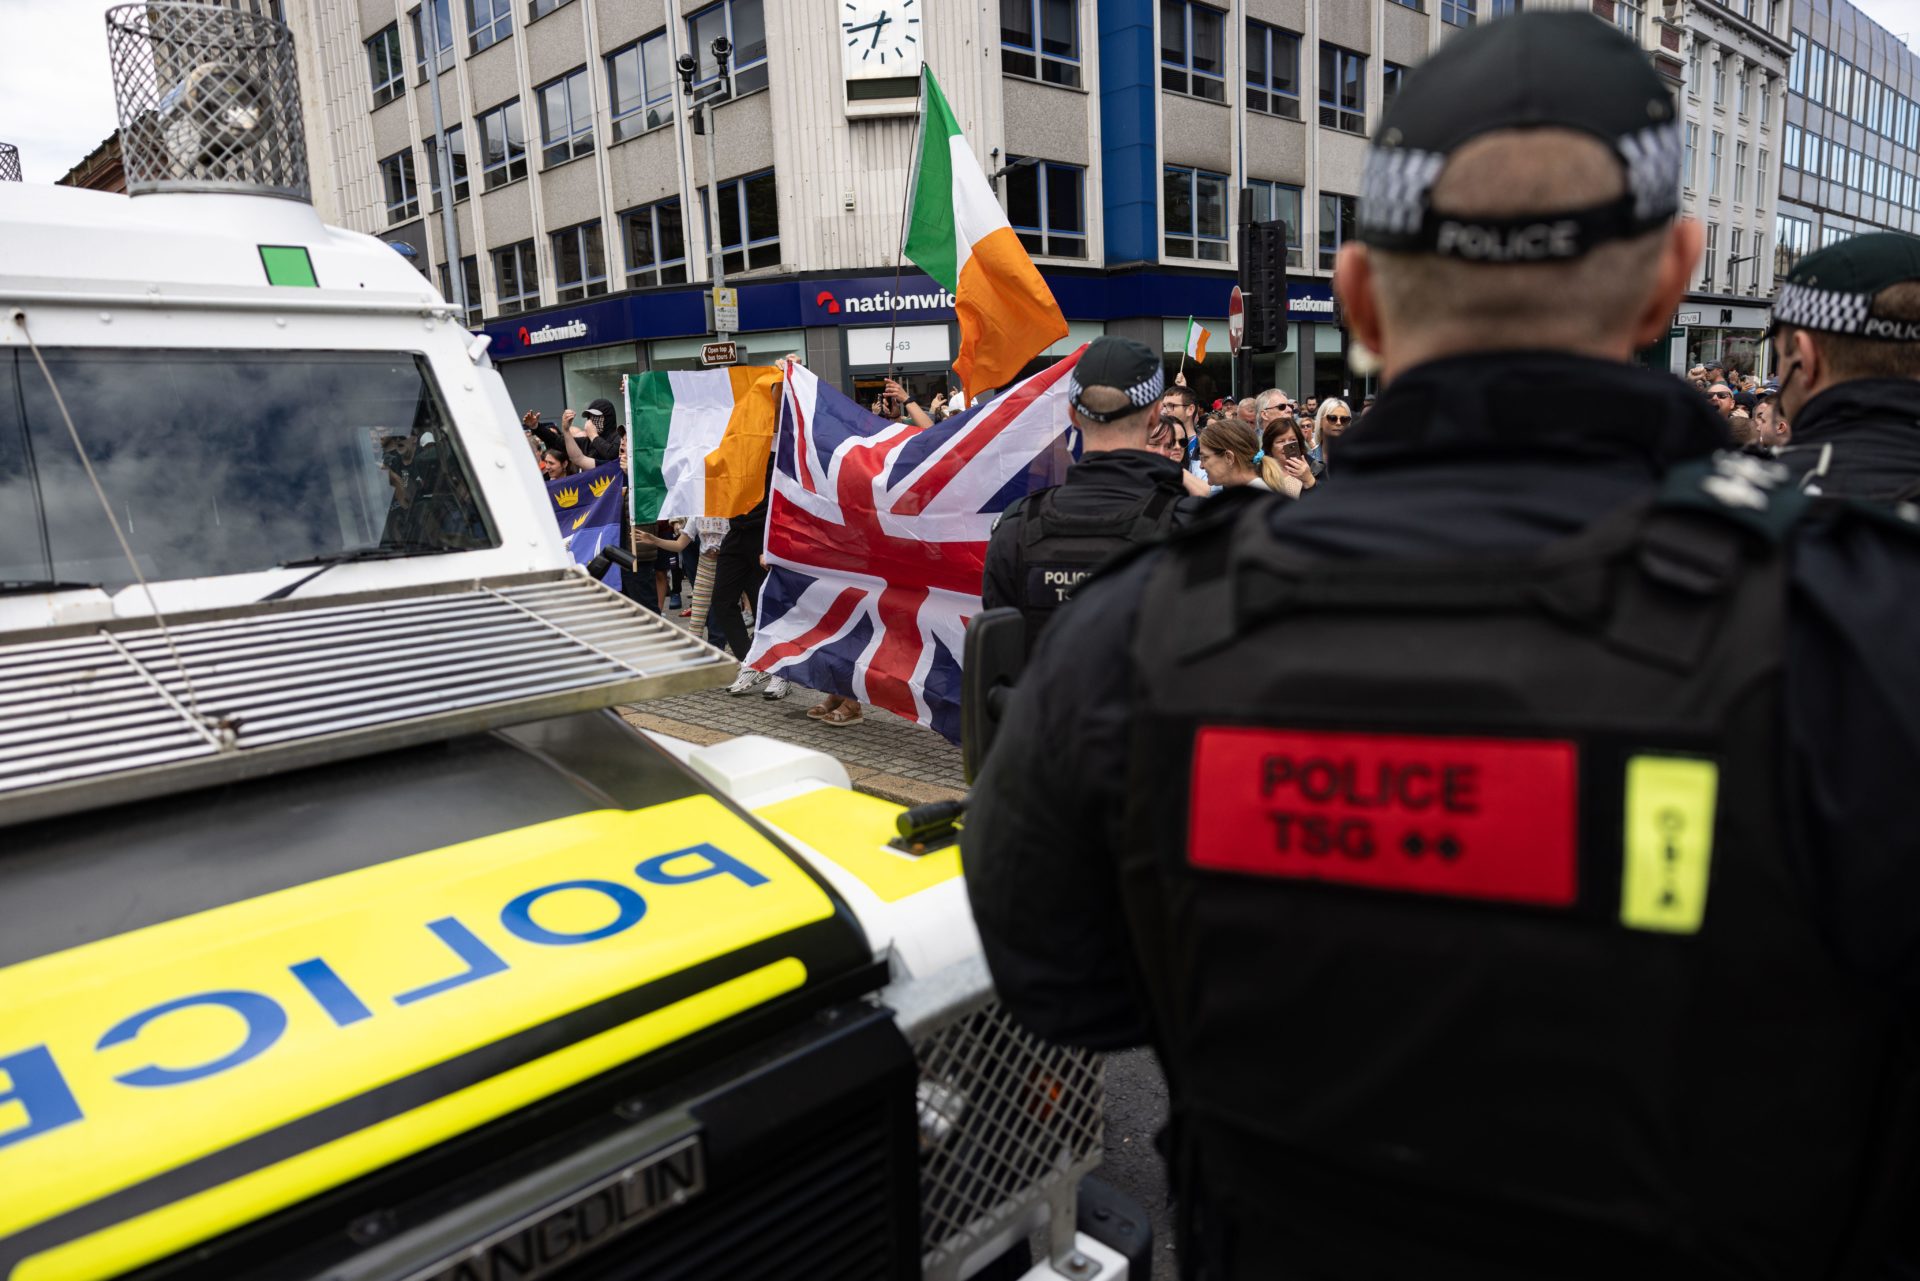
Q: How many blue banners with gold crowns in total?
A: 1